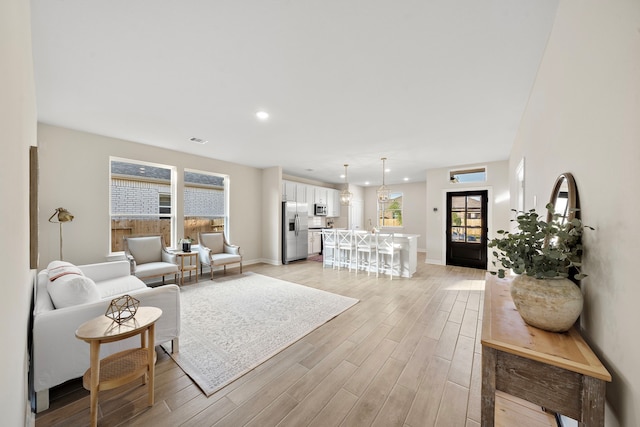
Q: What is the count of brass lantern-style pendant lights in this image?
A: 2